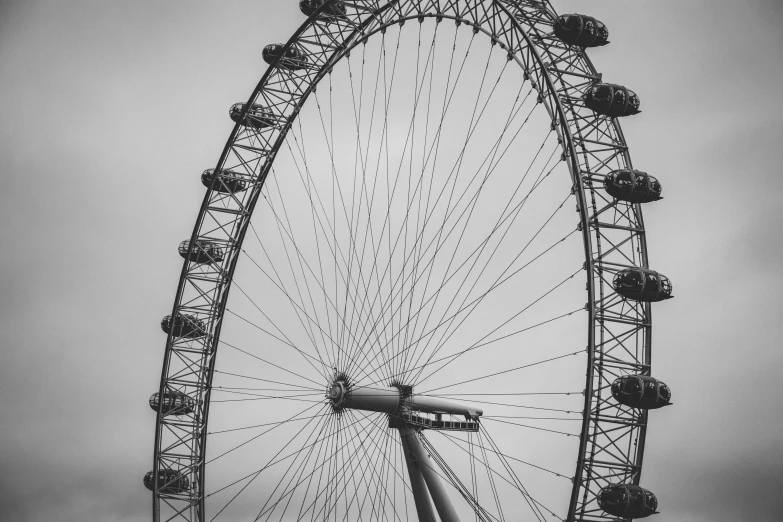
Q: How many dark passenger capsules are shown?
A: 14